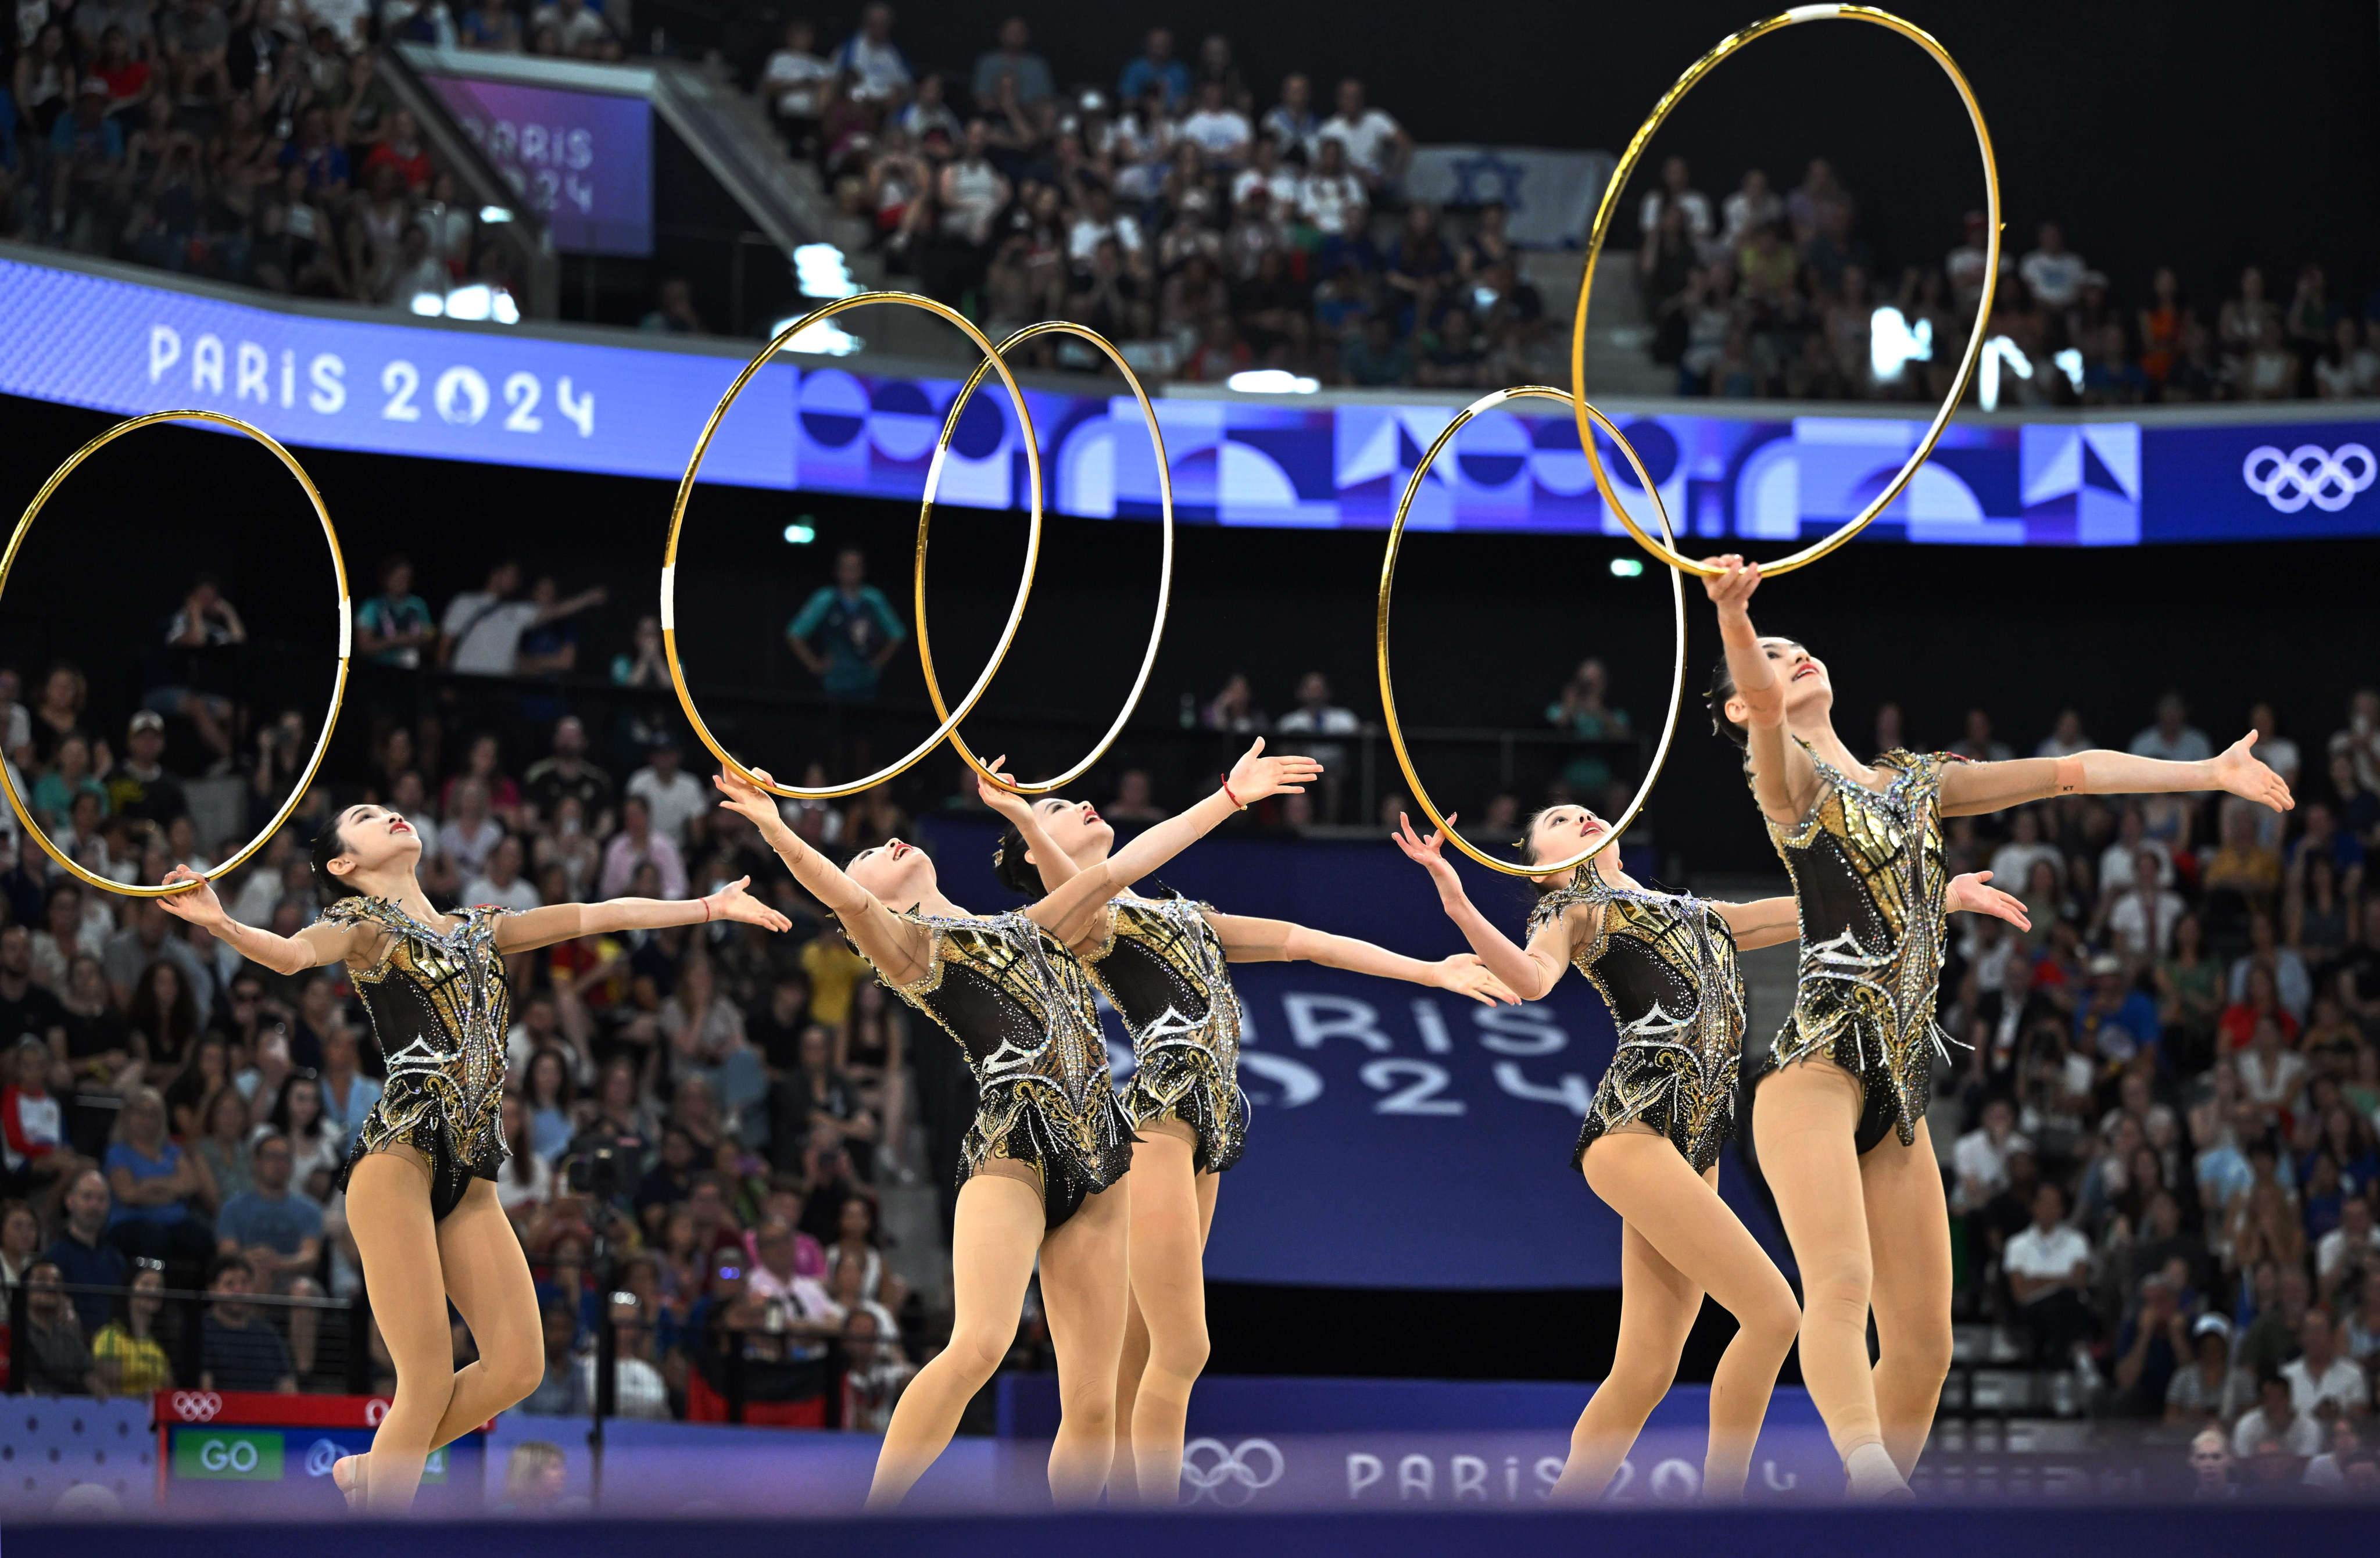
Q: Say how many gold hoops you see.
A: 5